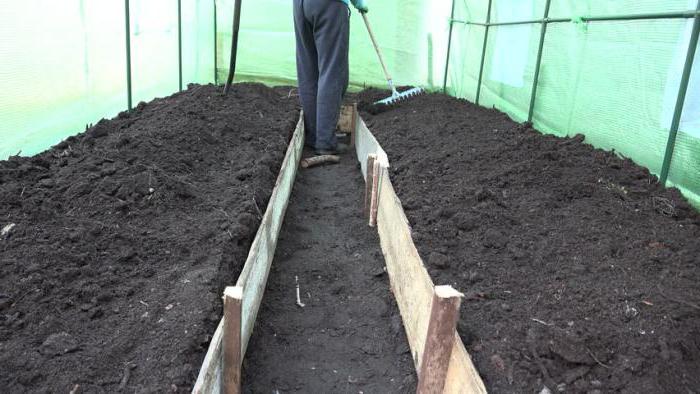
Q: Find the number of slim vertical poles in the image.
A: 7